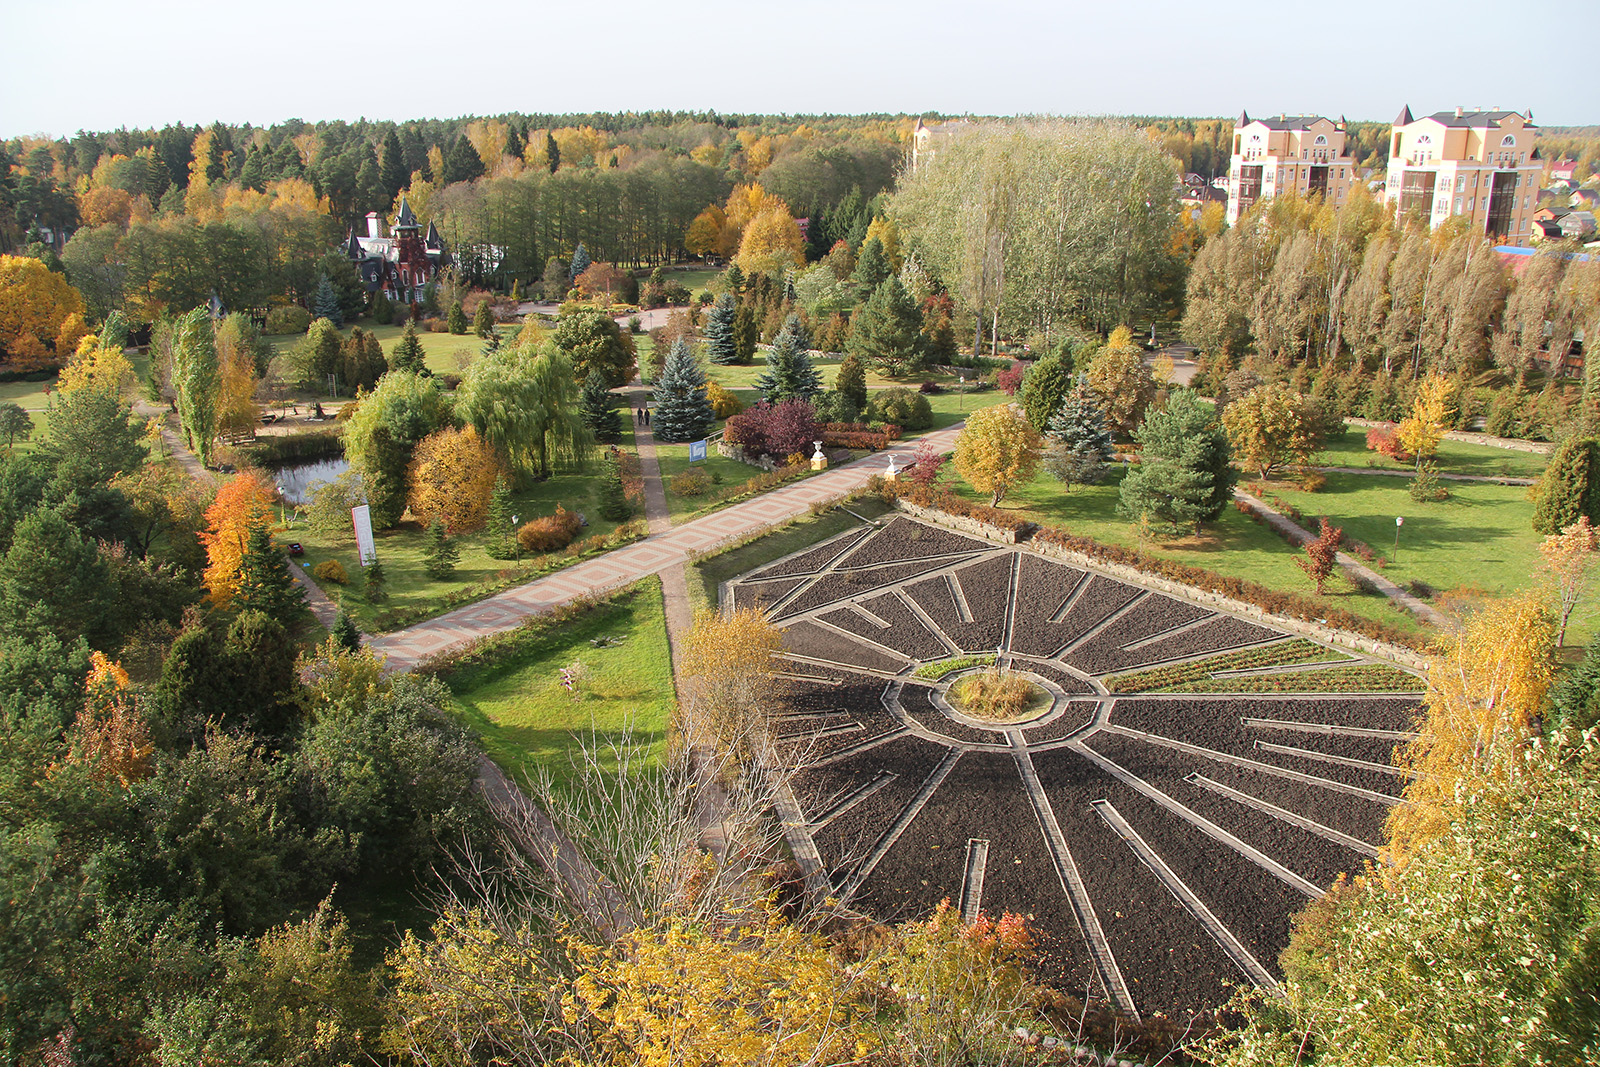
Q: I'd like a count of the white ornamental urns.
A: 2